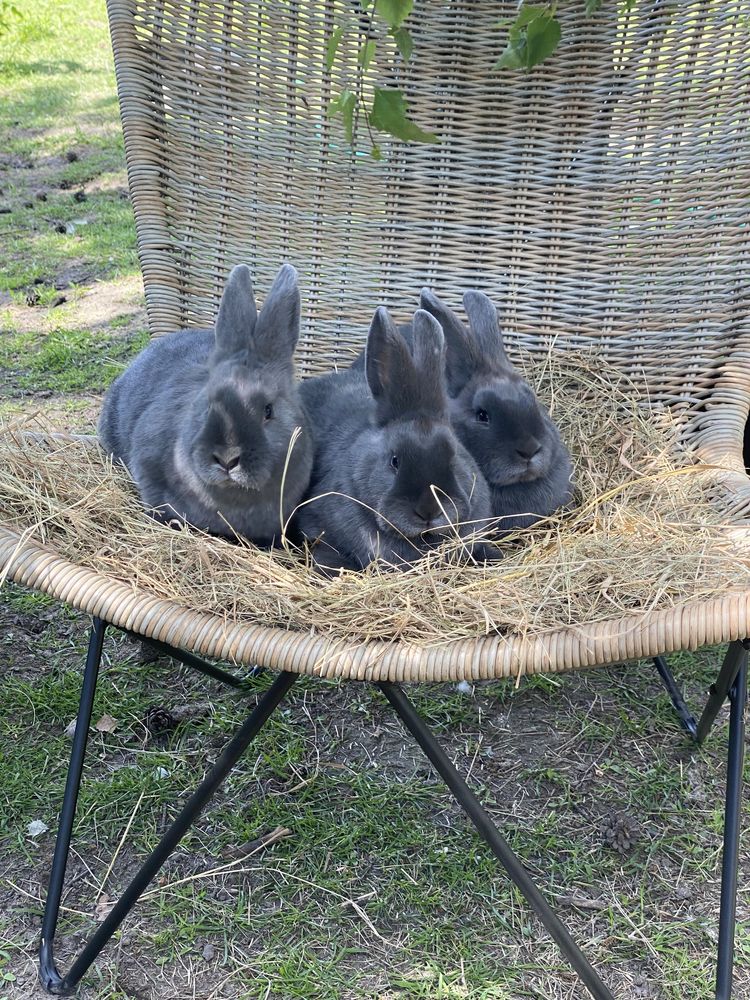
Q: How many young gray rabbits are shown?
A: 3